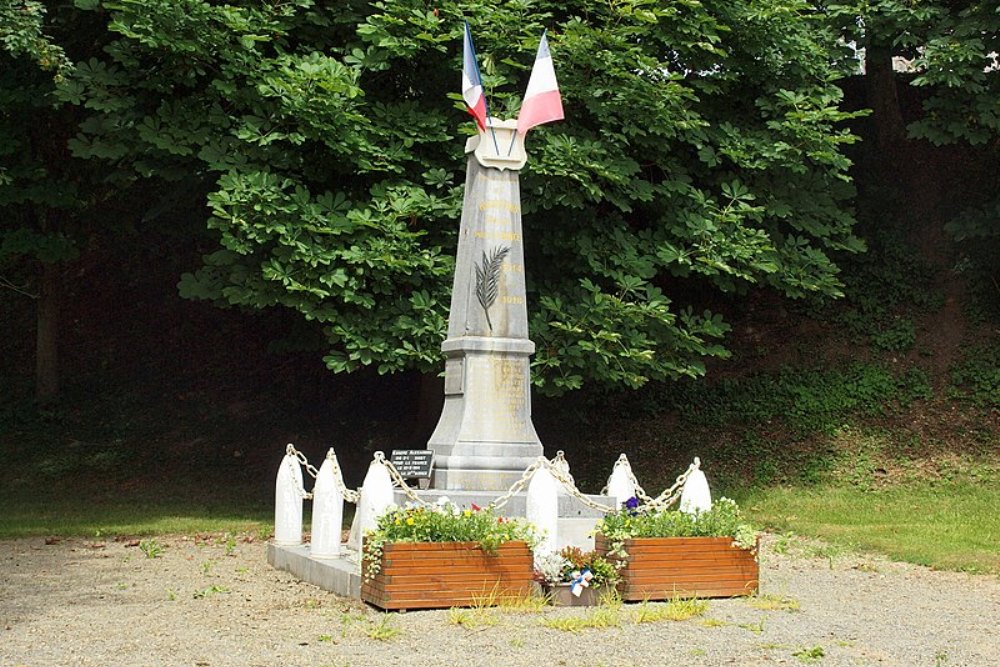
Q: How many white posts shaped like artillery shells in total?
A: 7